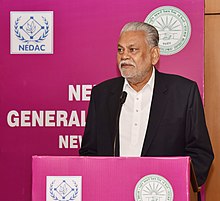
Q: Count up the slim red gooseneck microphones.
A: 0